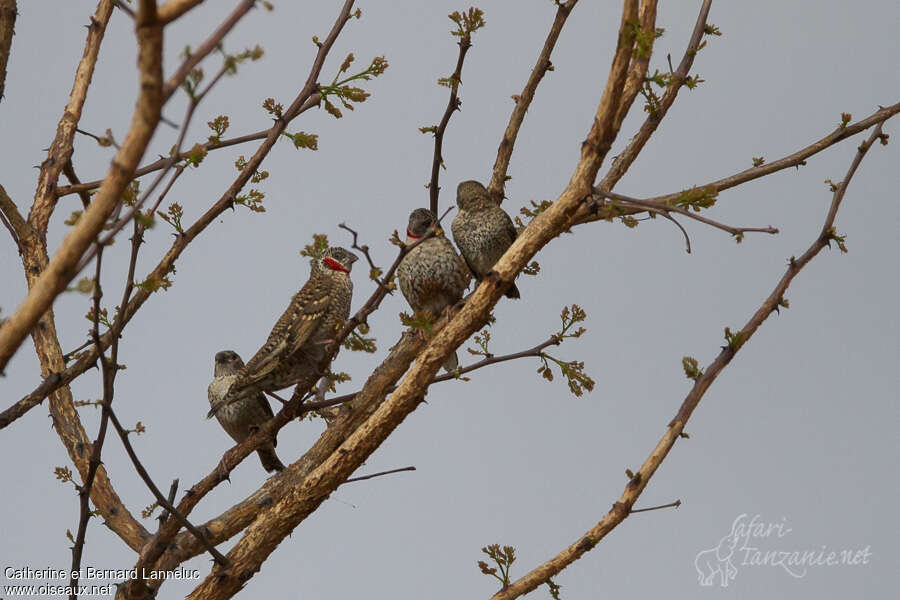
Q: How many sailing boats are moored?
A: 0